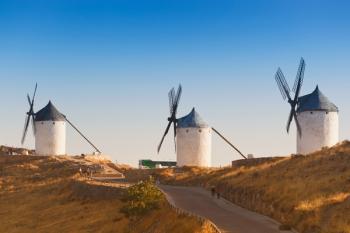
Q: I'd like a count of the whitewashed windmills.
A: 3